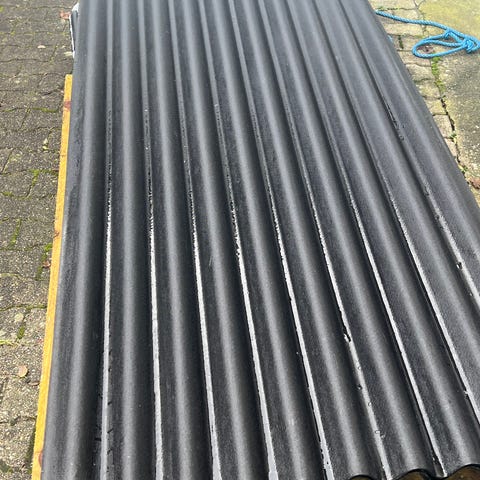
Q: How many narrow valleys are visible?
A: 9